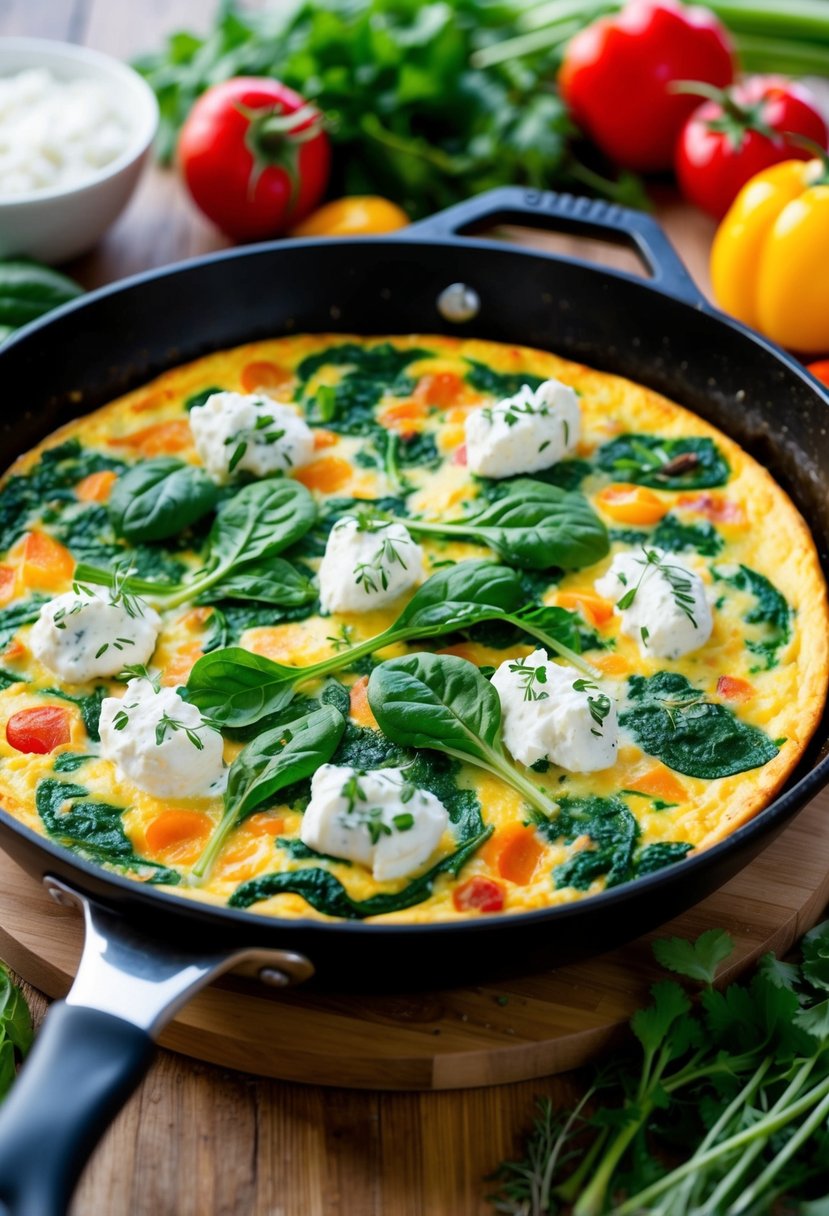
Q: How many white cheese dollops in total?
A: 8